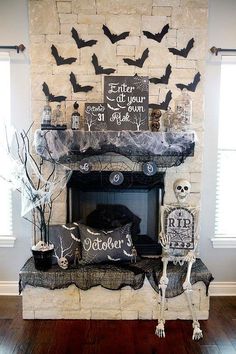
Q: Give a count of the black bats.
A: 12